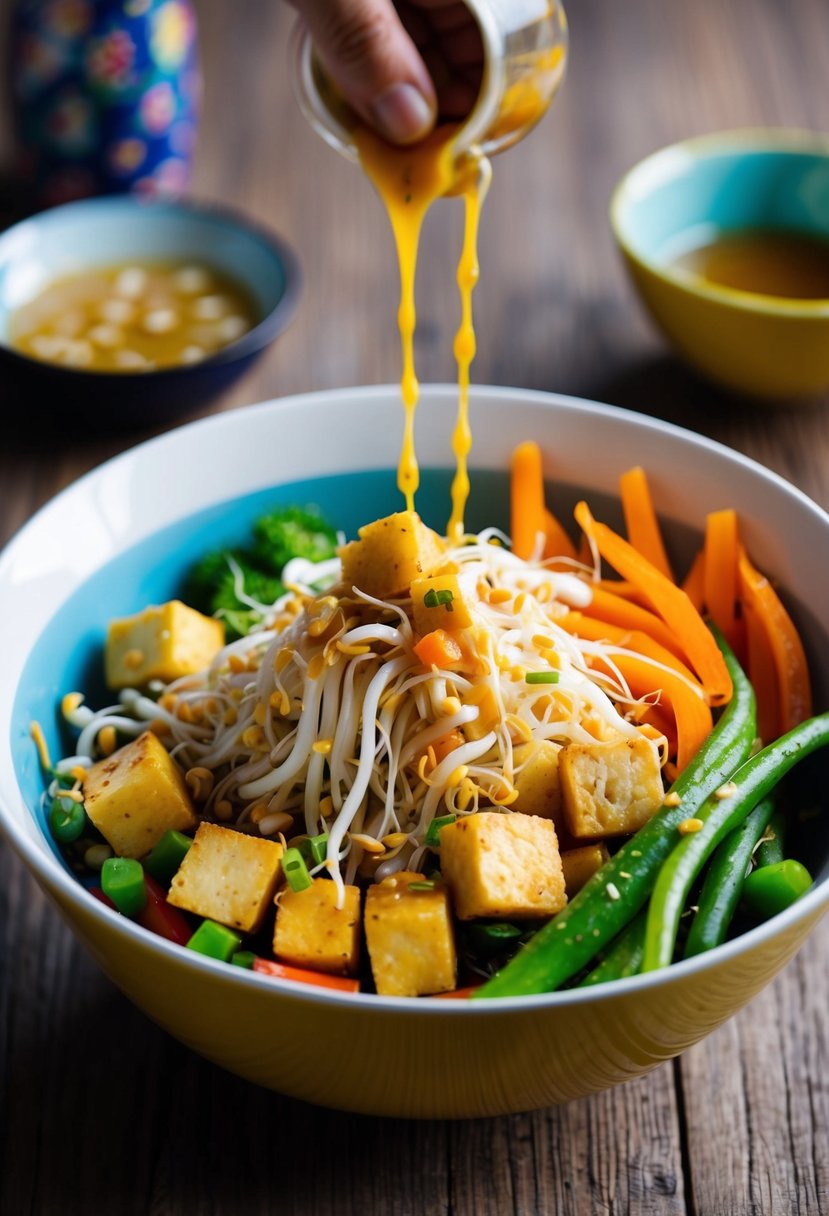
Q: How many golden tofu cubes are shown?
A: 11